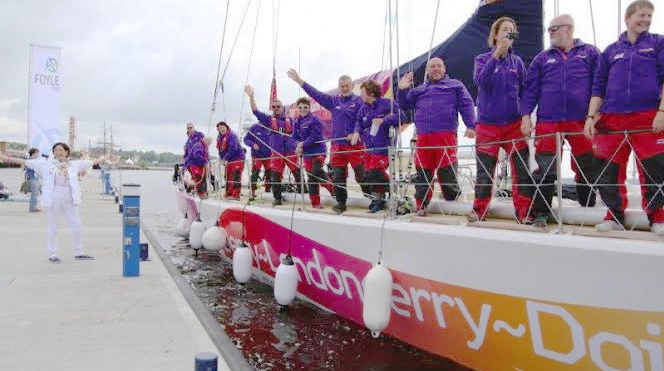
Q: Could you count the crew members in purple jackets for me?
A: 12